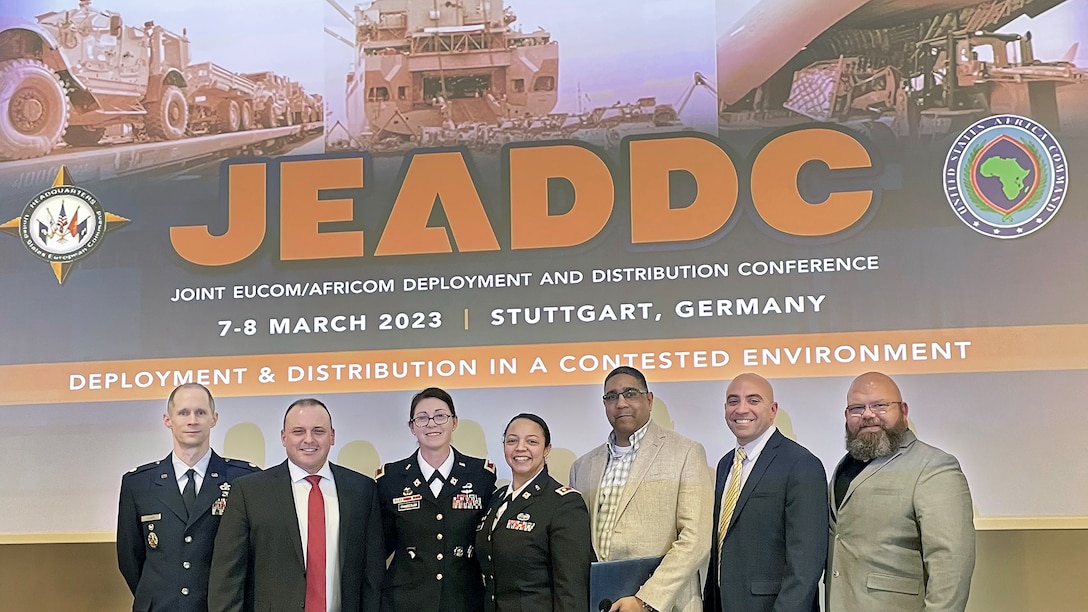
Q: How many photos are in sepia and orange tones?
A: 3